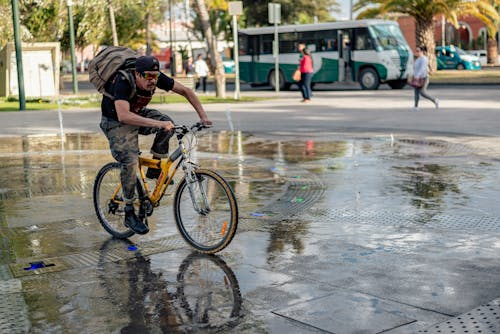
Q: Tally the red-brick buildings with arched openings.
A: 1